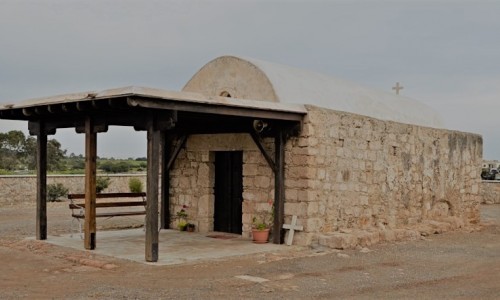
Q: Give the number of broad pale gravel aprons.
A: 1